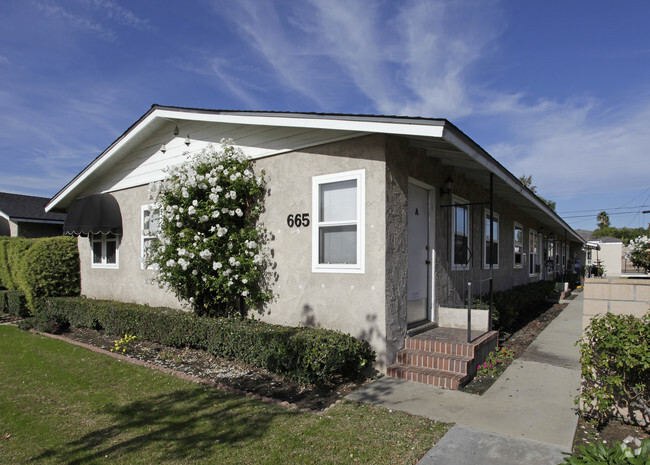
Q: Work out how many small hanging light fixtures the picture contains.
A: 3